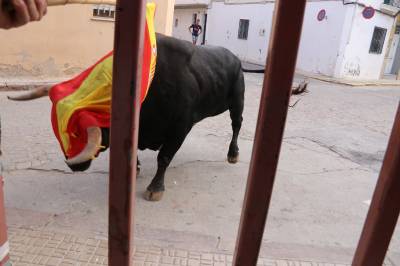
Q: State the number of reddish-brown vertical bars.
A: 3